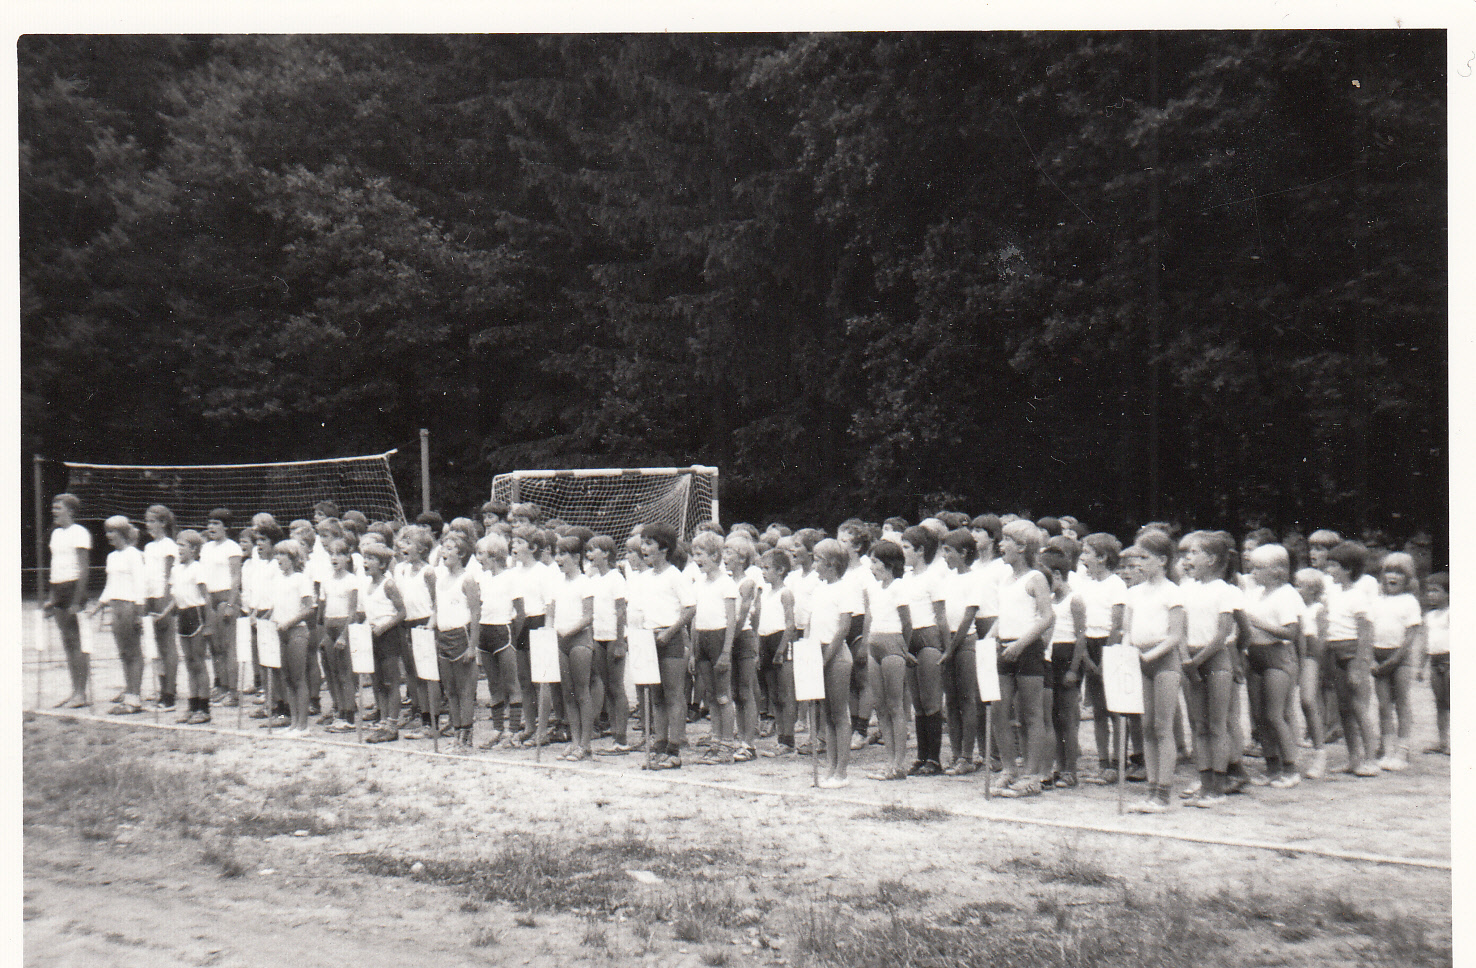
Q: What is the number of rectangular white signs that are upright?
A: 12